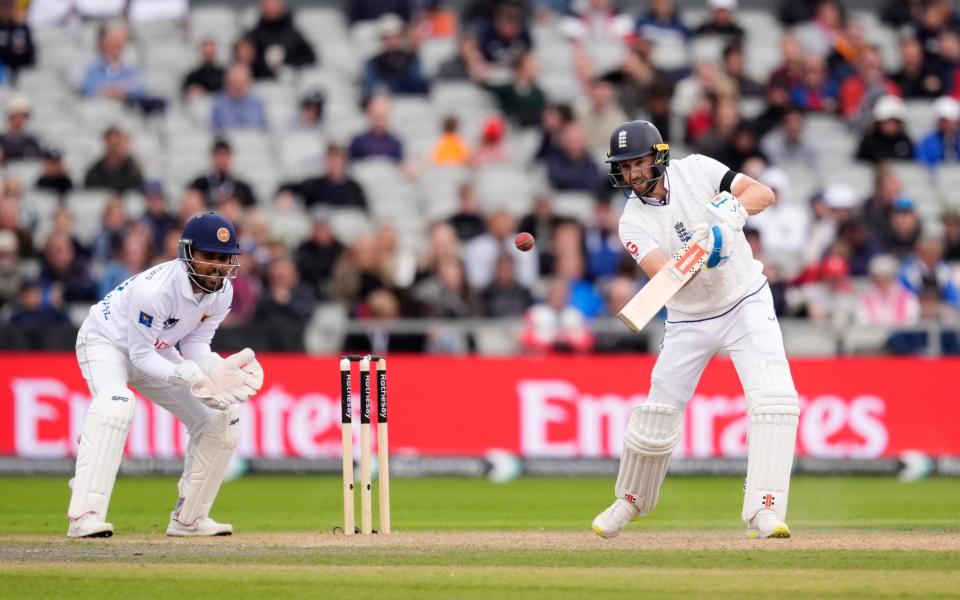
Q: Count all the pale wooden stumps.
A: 3